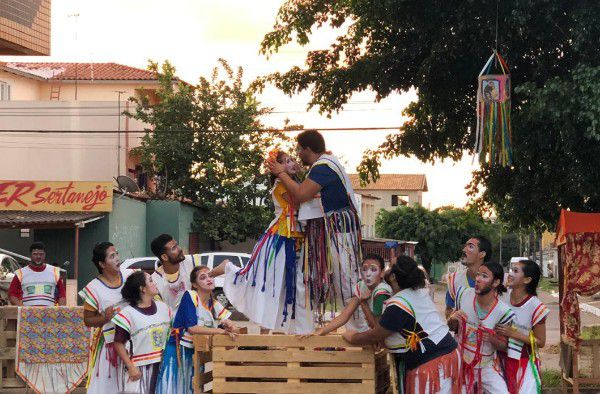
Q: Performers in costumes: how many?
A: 12